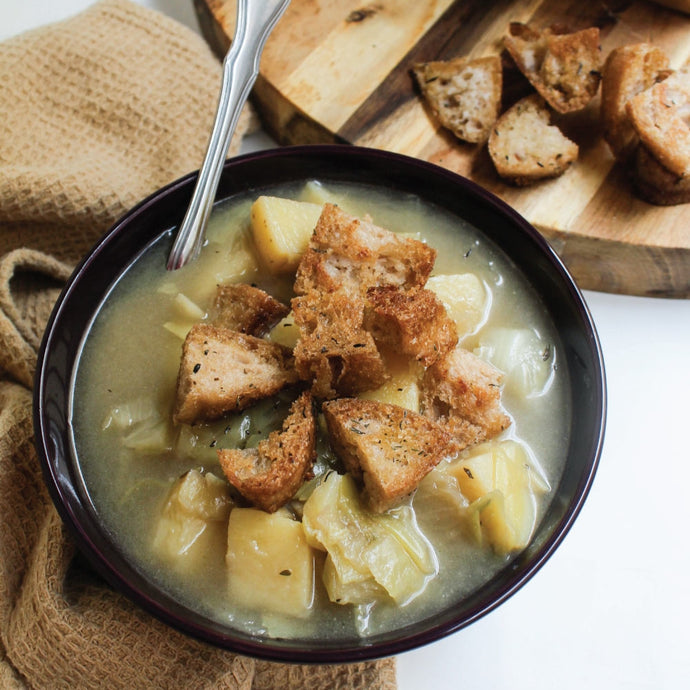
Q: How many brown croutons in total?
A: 14